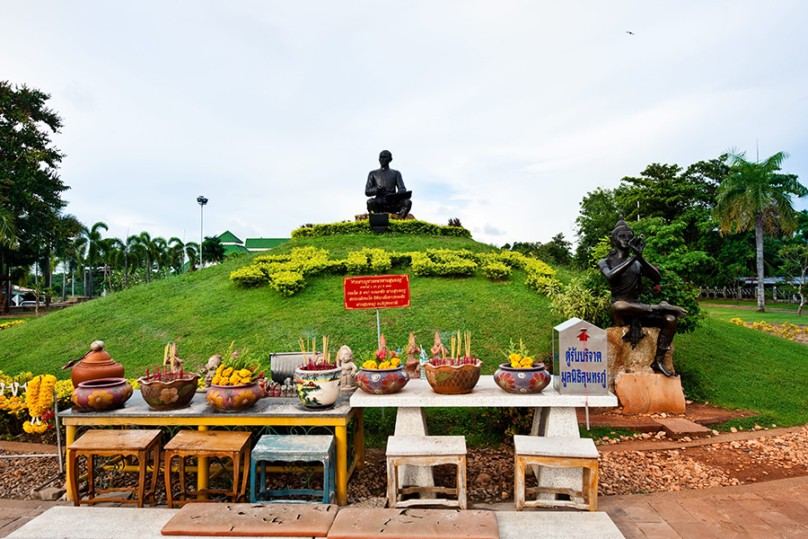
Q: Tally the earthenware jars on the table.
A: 8